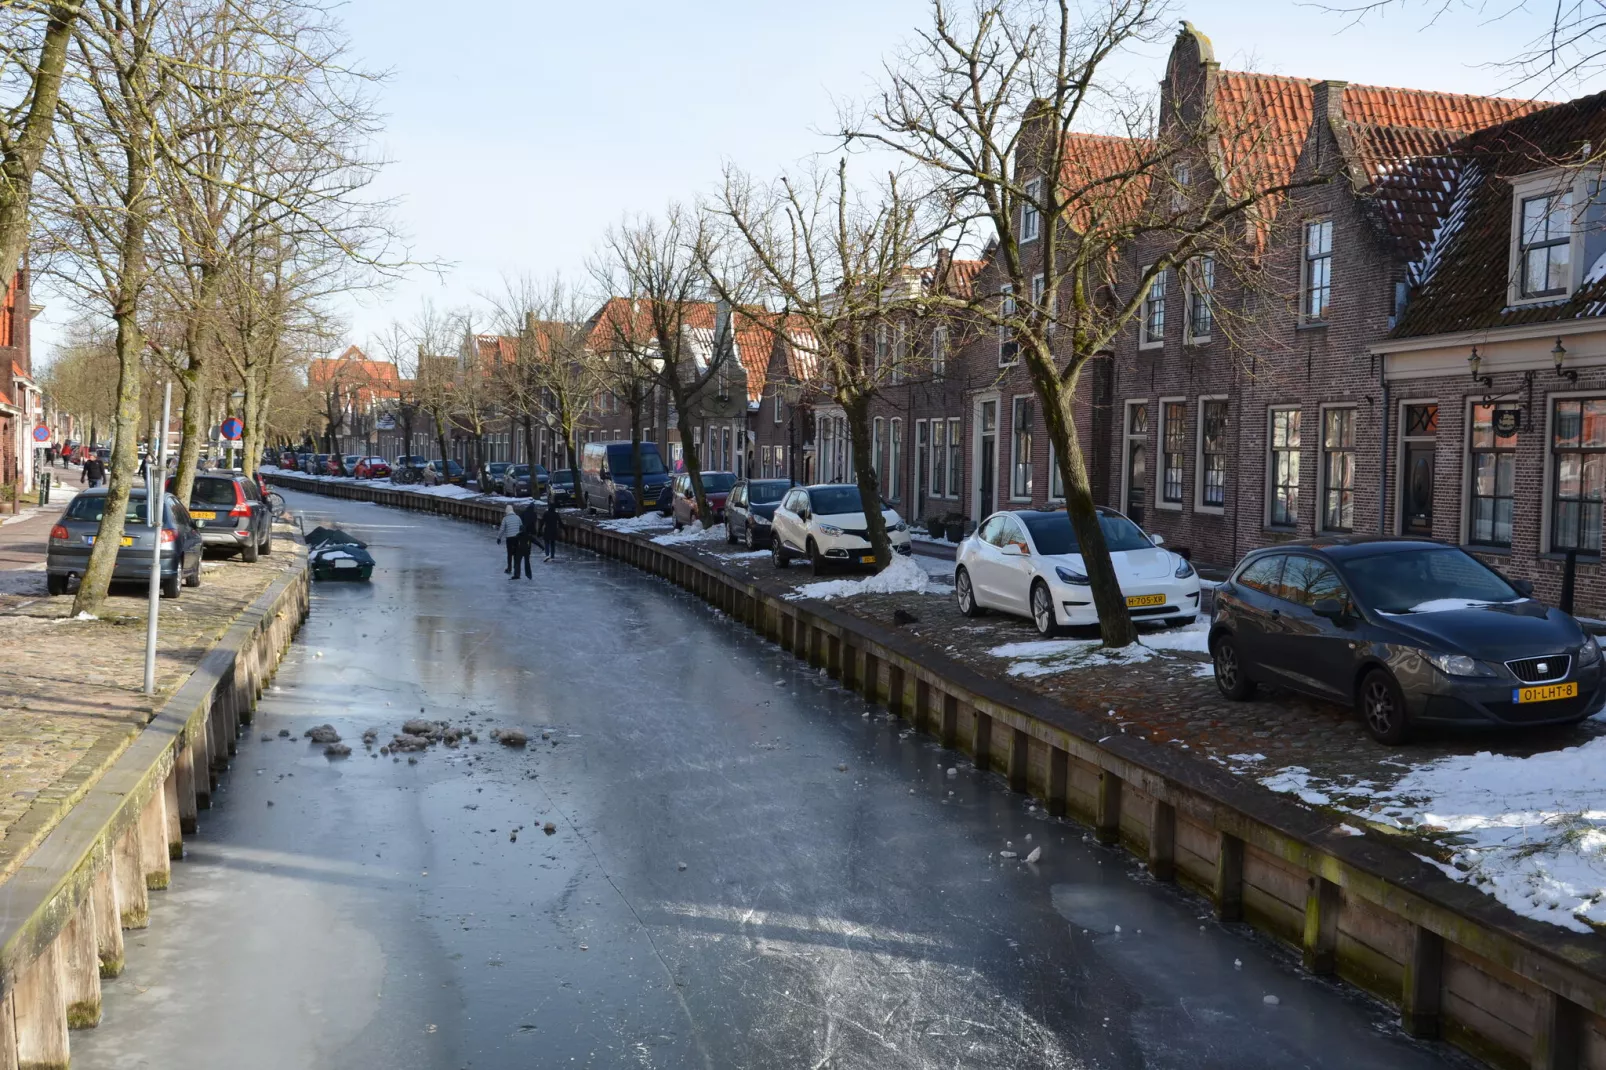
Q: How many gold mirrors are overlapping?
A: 0